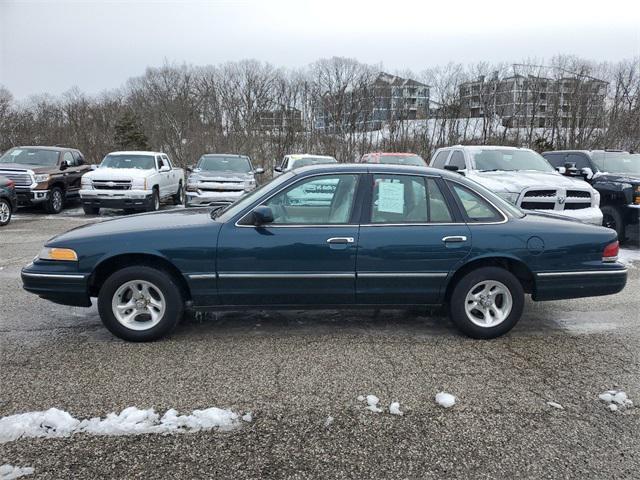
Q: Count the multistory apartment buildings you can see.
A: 2